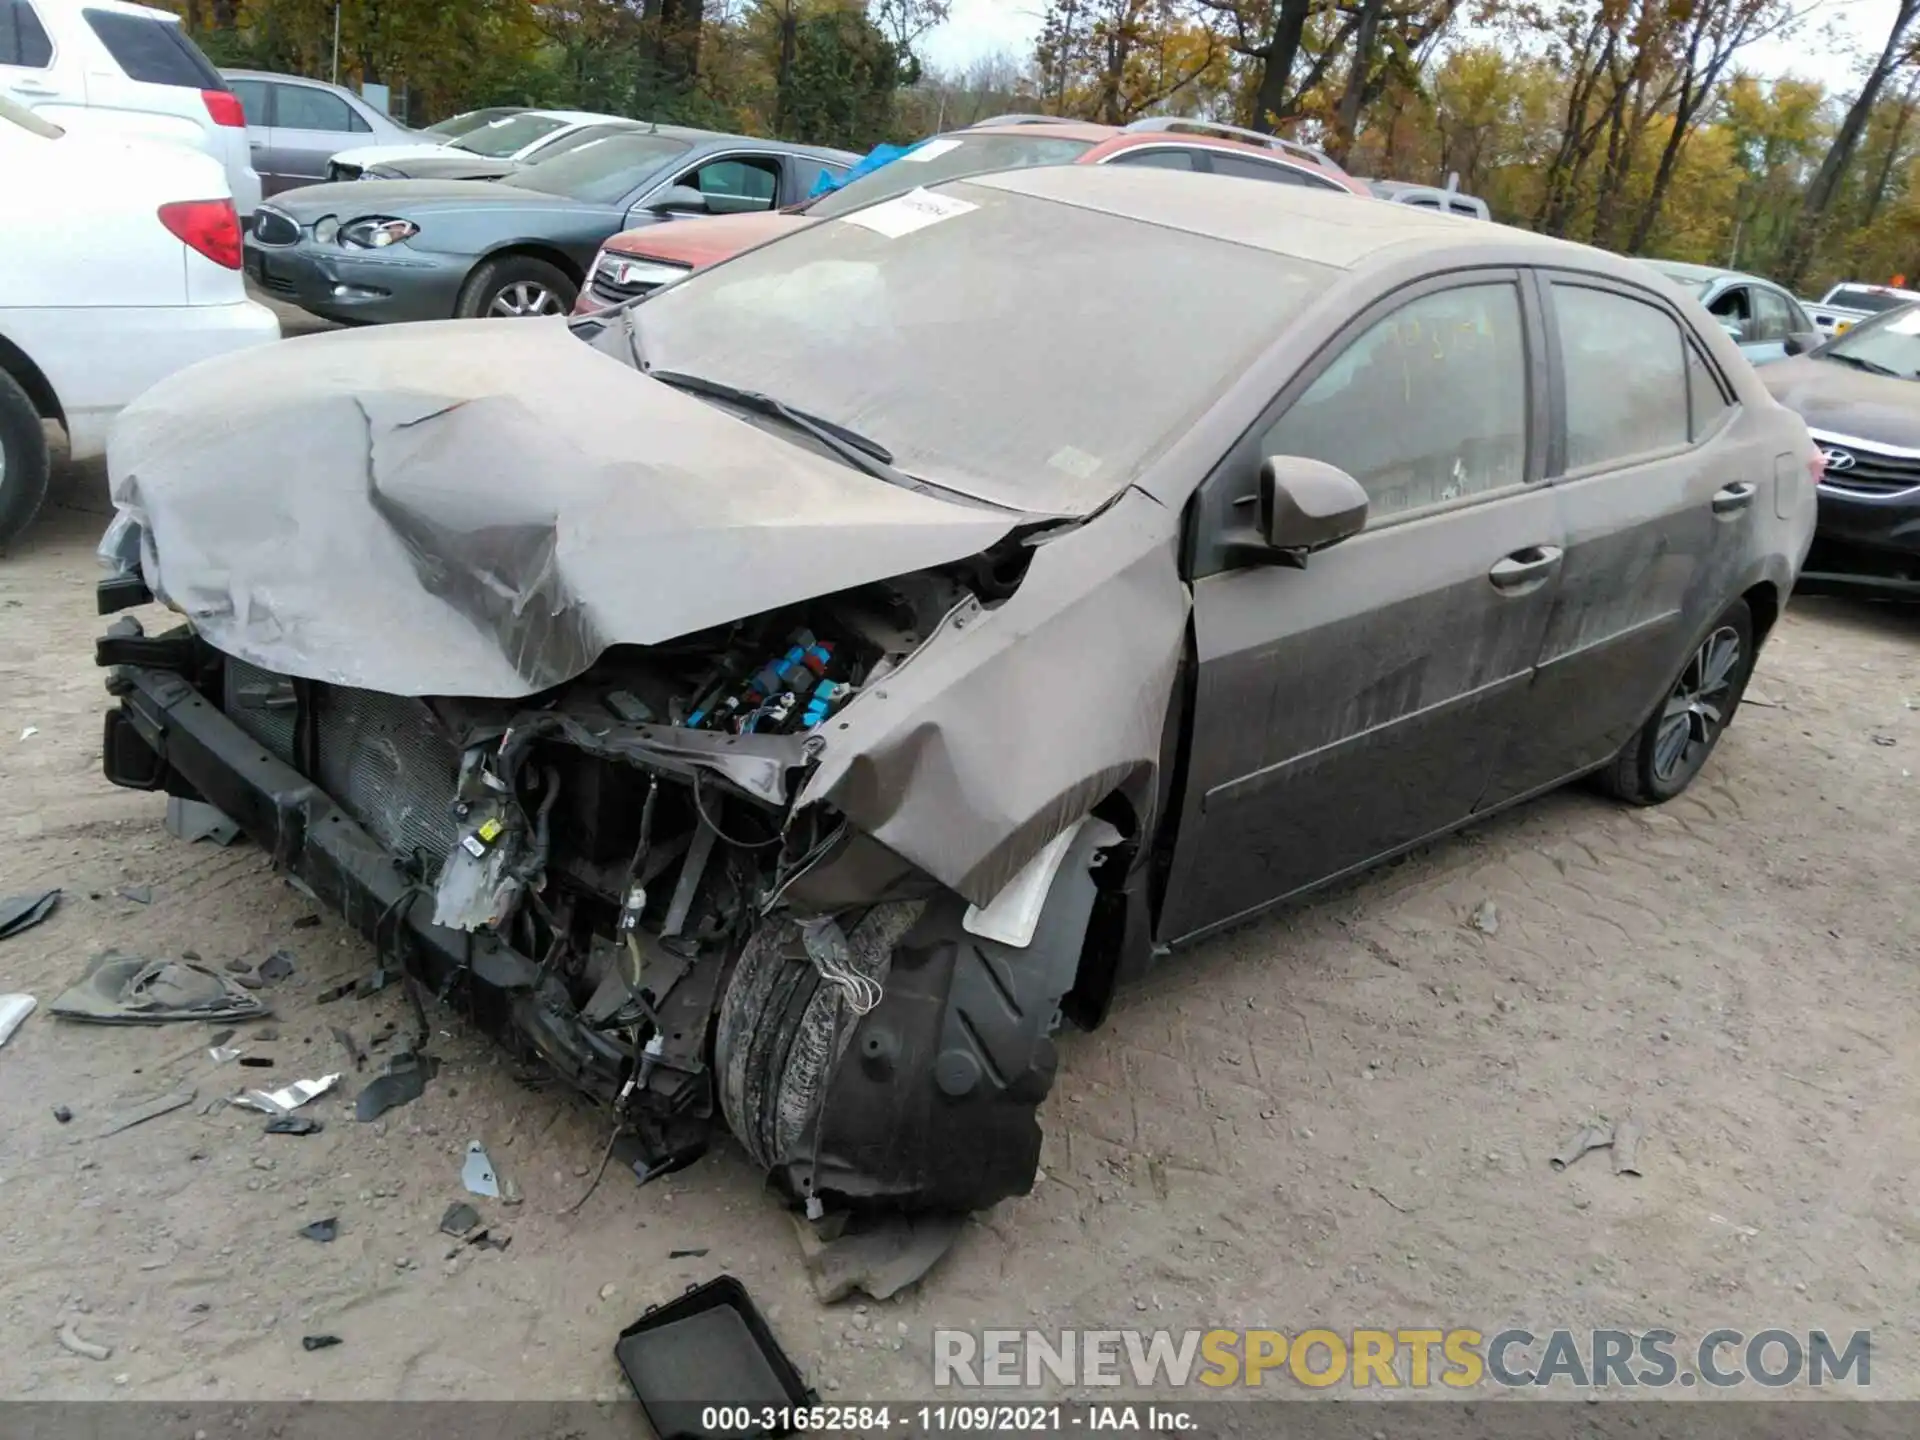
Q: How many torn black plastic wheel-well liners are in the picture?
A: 1